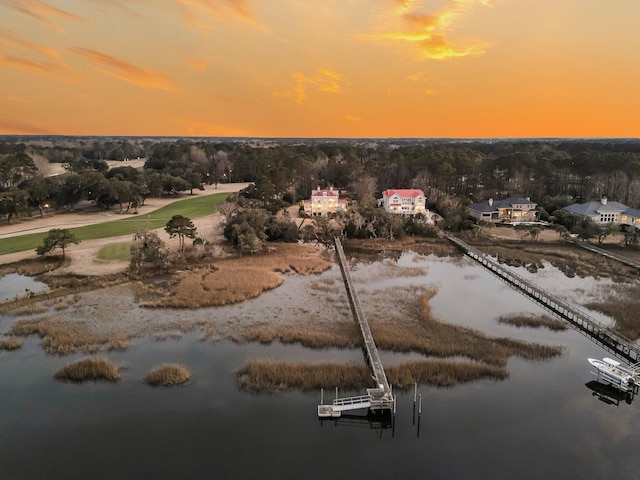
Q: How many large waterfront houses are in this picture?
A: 4